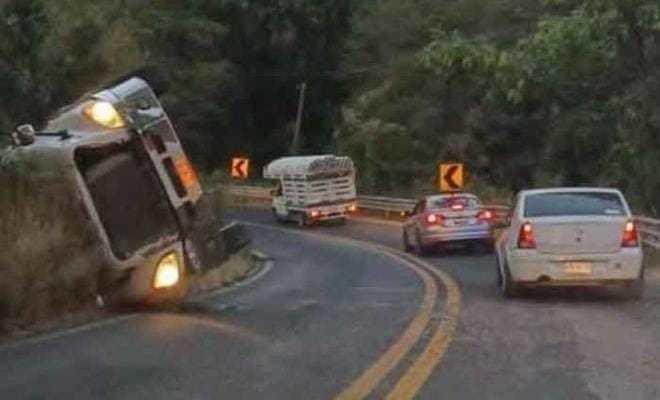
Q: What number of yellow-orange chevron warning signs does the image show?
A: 2